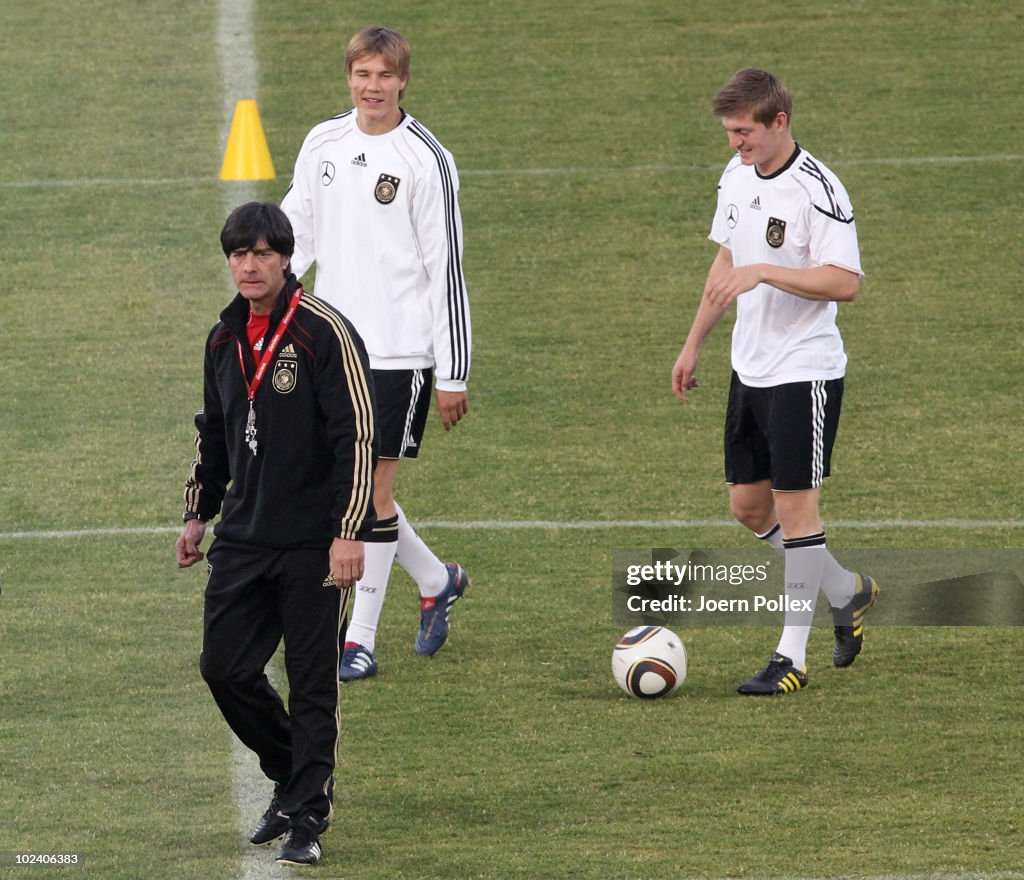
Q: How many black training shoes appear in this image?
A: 4